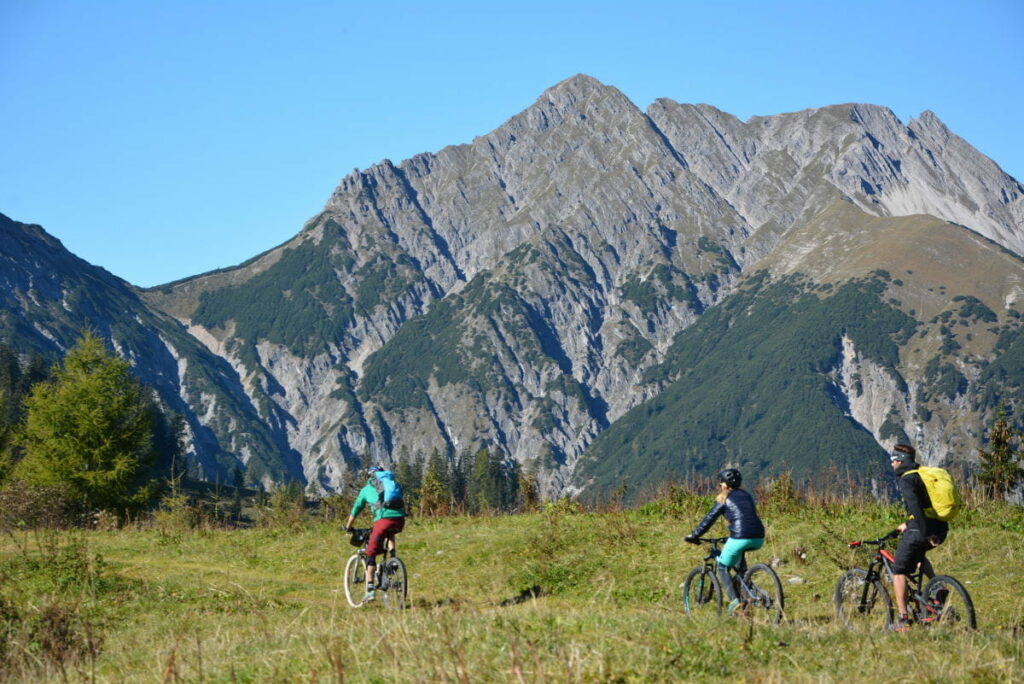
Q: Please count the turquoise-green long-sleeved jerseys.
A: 1